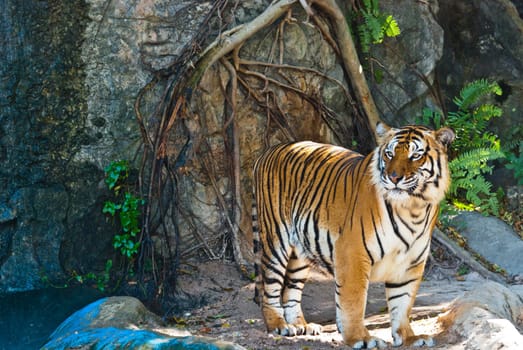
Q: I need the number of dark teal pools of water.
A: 1